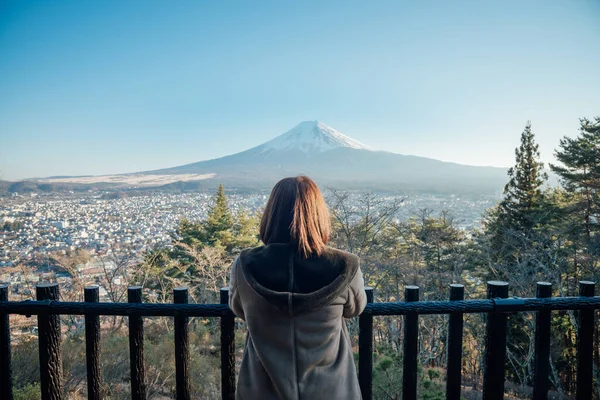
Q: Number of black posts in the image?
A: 12